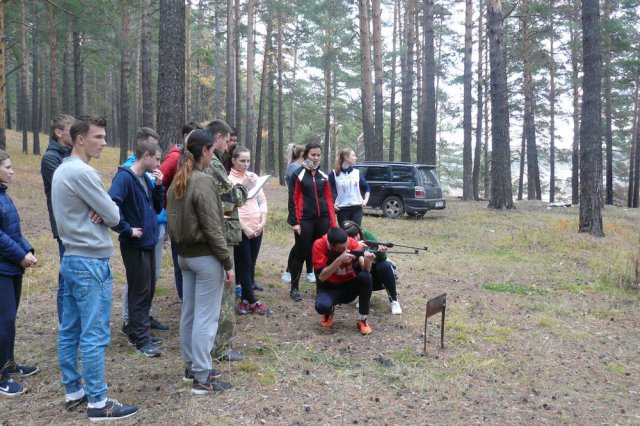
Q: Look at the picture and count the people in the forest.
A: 15